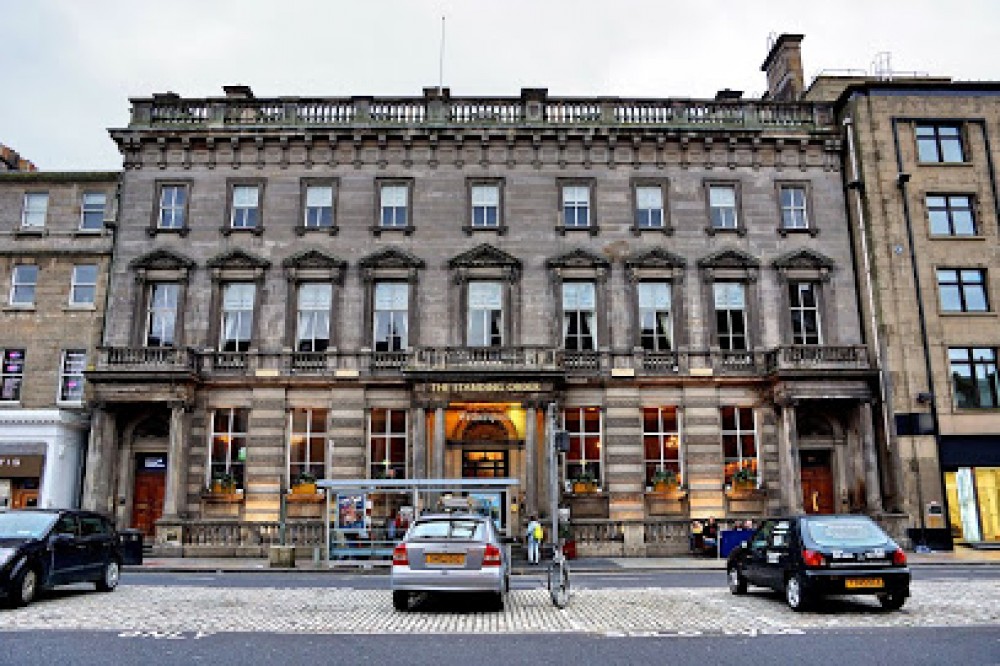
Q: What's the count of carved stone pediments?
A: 9